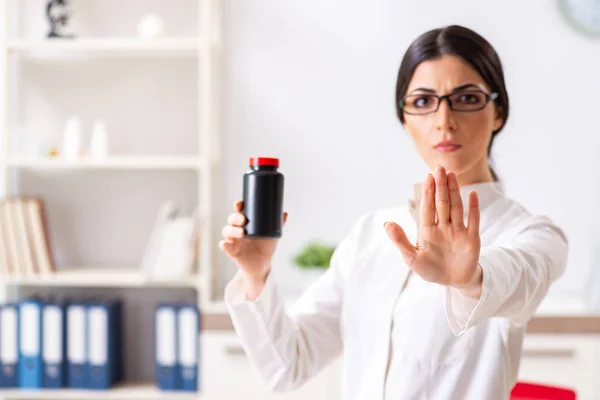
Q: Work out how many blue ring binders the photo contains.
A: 7